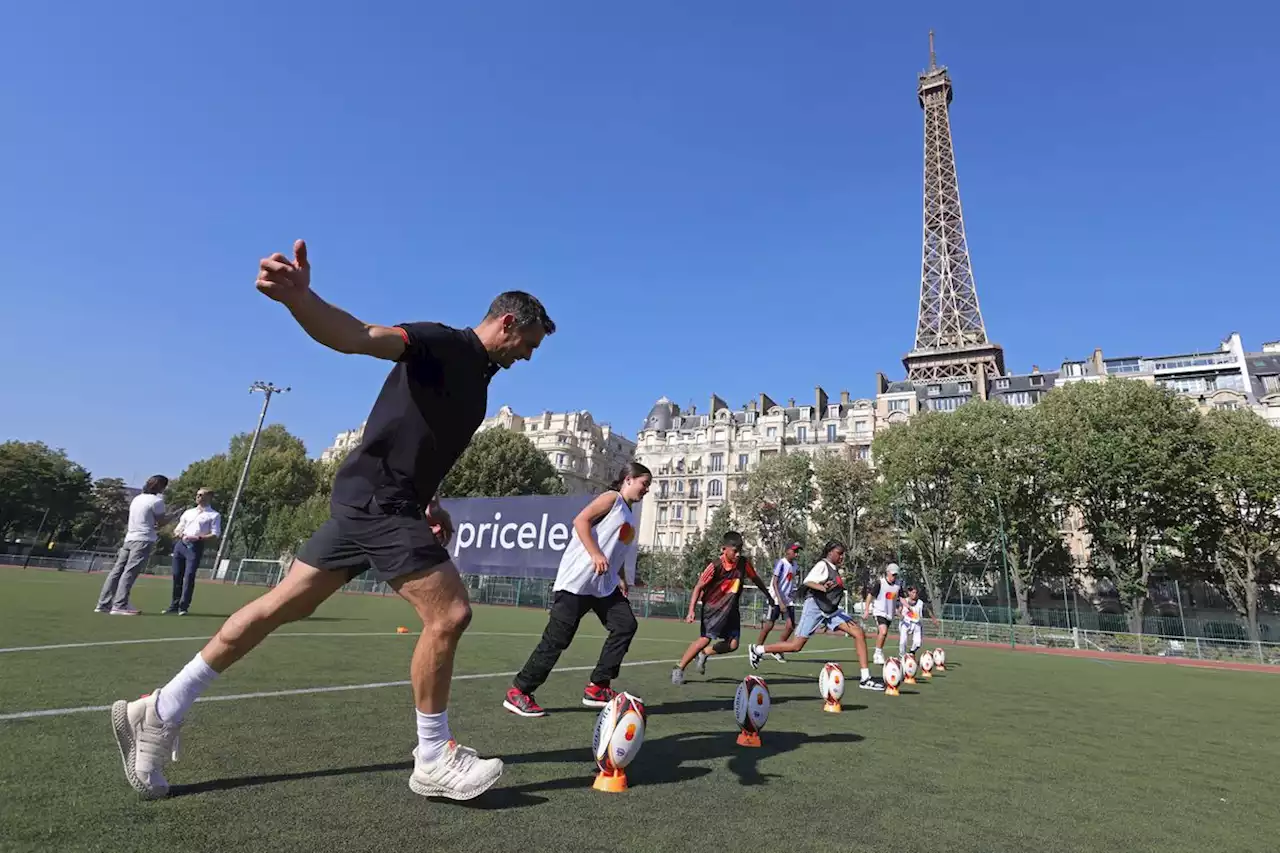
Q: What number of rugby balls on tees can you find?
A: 7